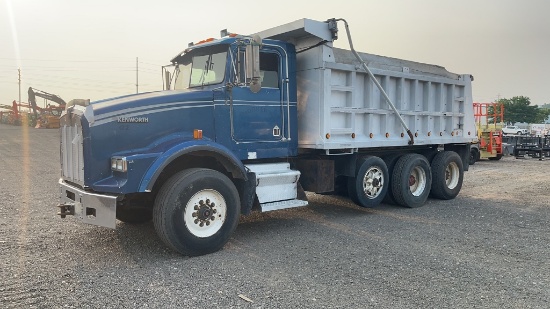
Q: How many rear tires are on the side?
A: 3